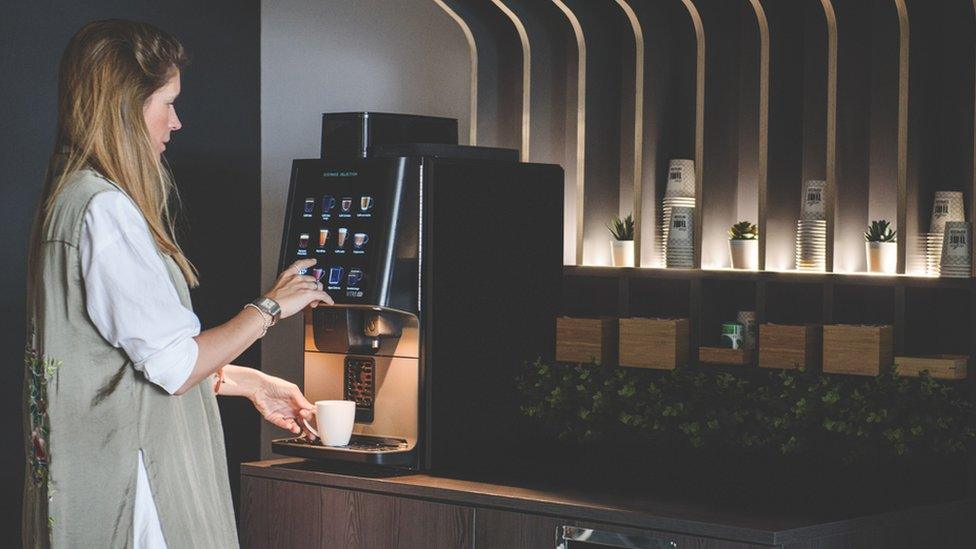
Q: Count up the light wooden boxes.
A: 6